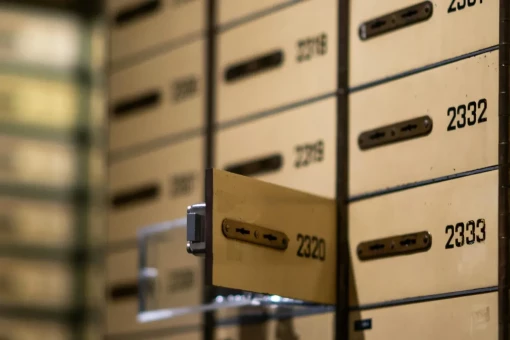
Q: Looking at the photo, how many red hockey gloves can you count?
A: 0